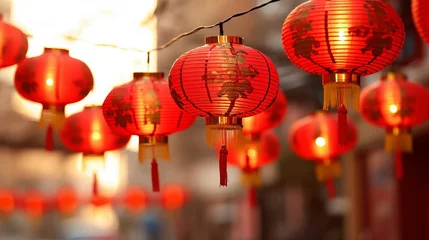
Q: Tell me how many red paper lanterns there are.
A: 11